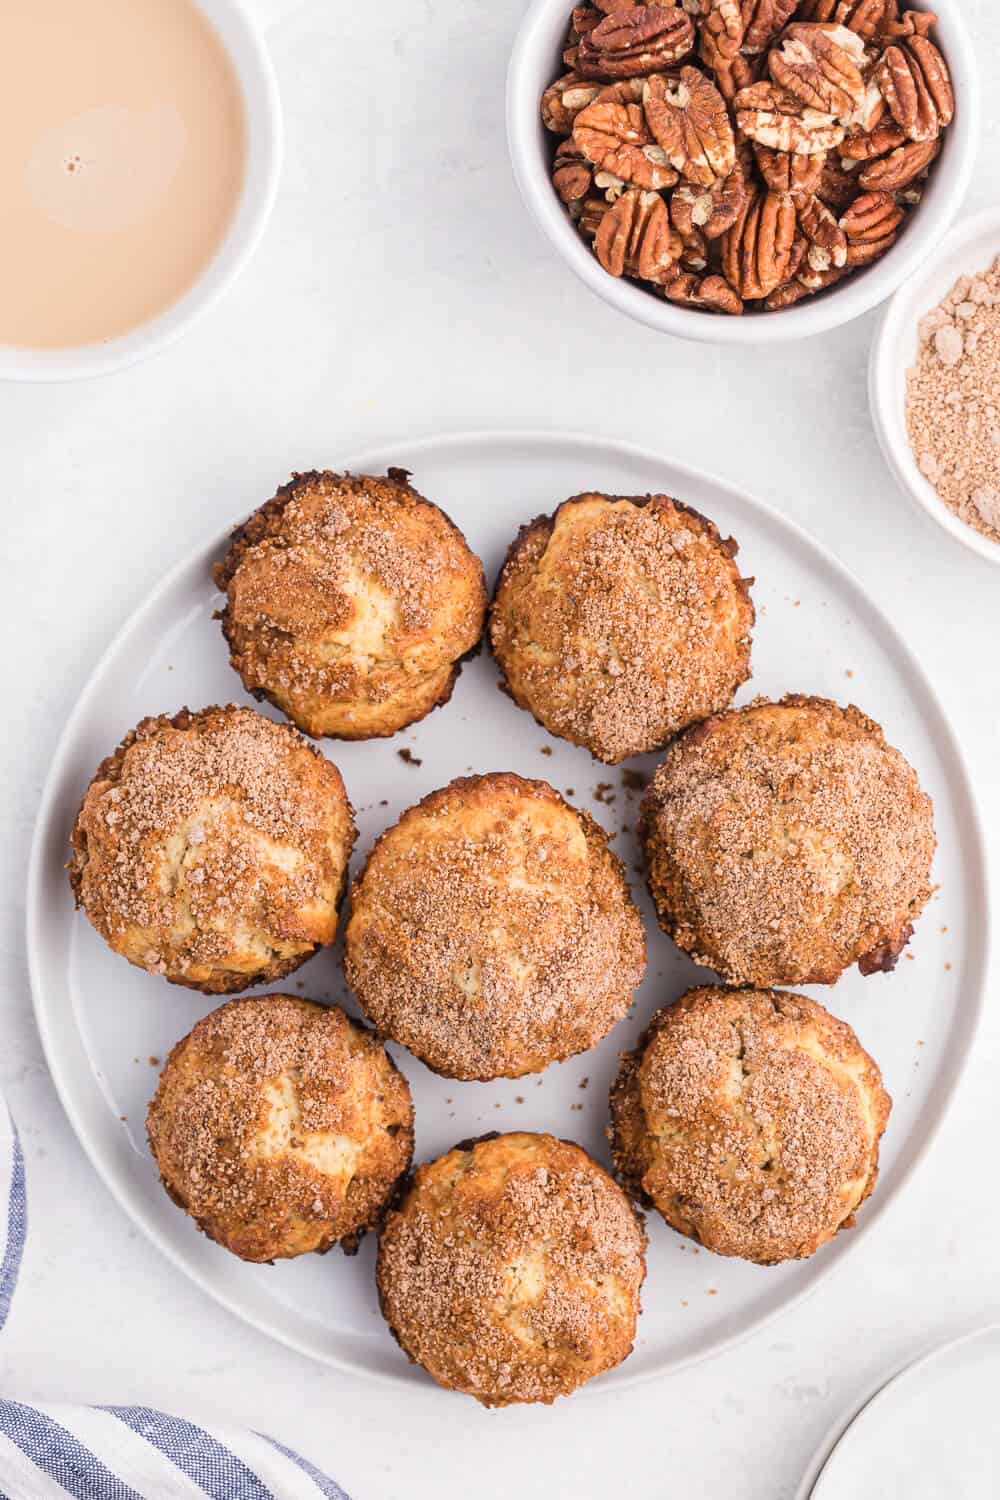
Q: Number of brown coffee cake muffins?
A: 8